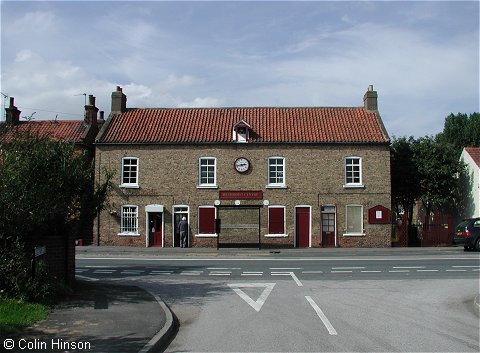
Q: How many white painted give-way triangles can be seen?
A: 1